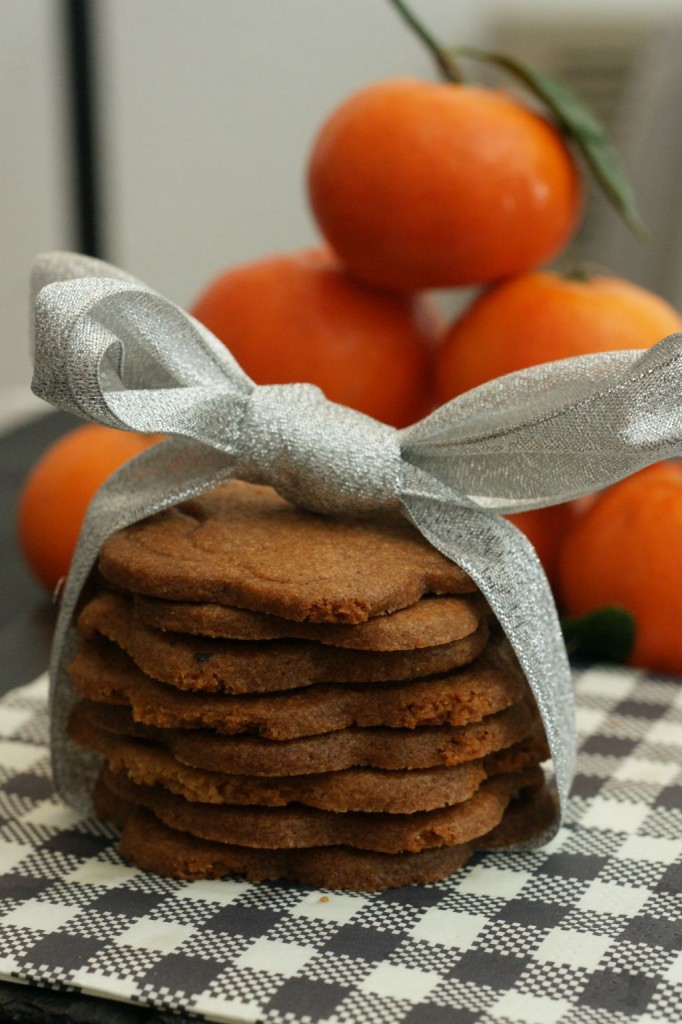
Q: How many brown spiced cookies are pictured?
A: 8